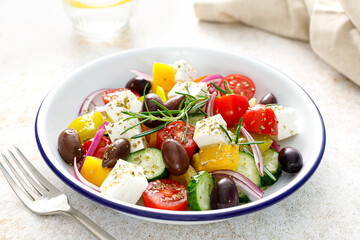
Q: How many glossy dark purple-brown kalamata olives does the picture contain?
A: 9